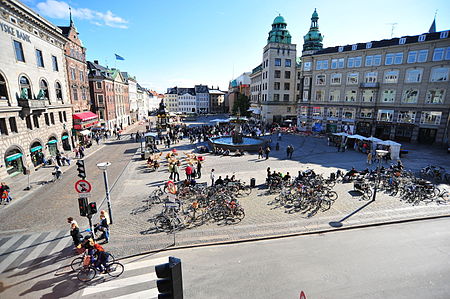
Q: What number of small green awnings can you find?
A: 4